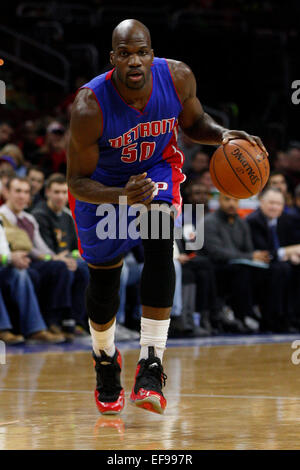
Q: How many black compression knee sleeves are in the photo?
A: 2